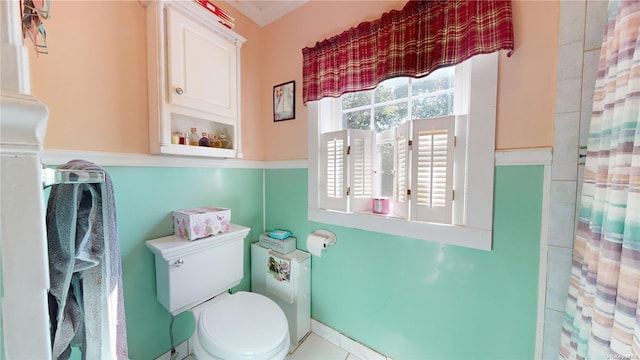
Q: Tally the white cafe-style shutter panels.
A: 4